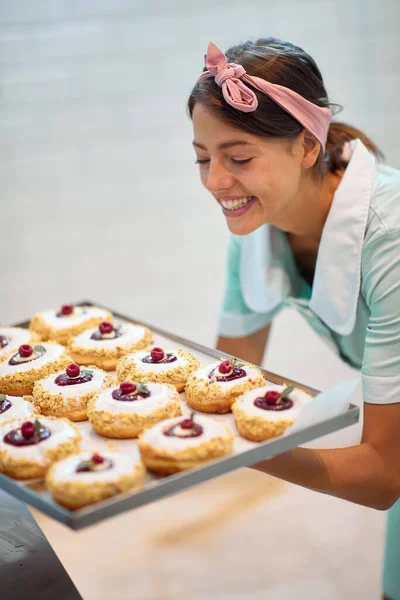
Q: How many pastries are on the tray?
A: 13